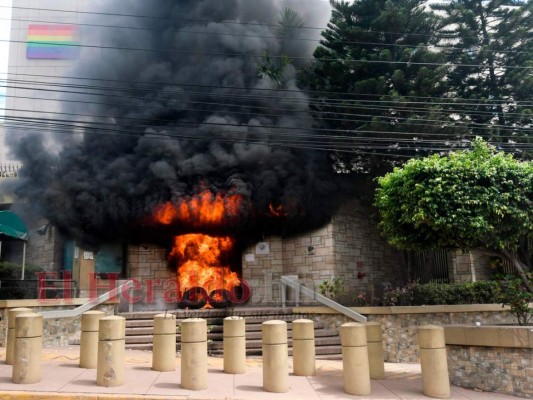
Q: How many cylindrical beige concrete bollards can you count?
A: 12